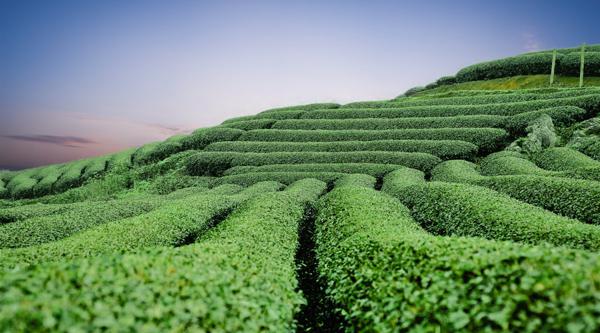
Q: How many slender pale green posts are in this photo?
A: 2